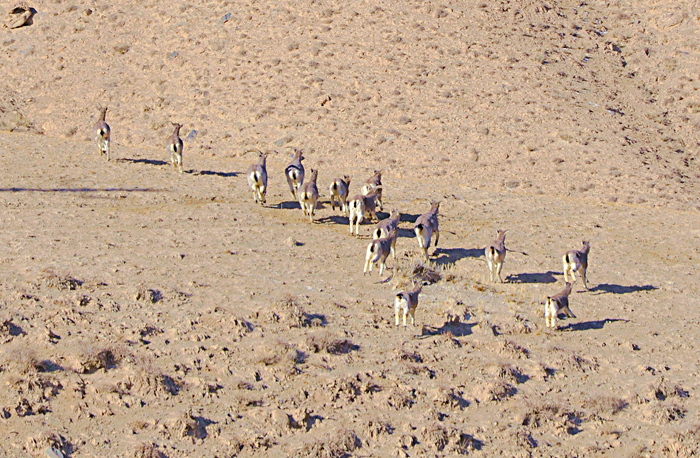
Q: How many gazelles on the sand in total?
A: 15